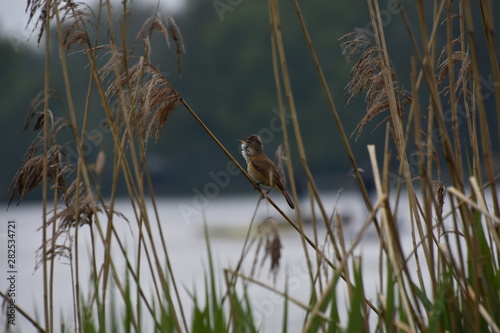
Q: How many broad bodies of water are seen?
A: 1